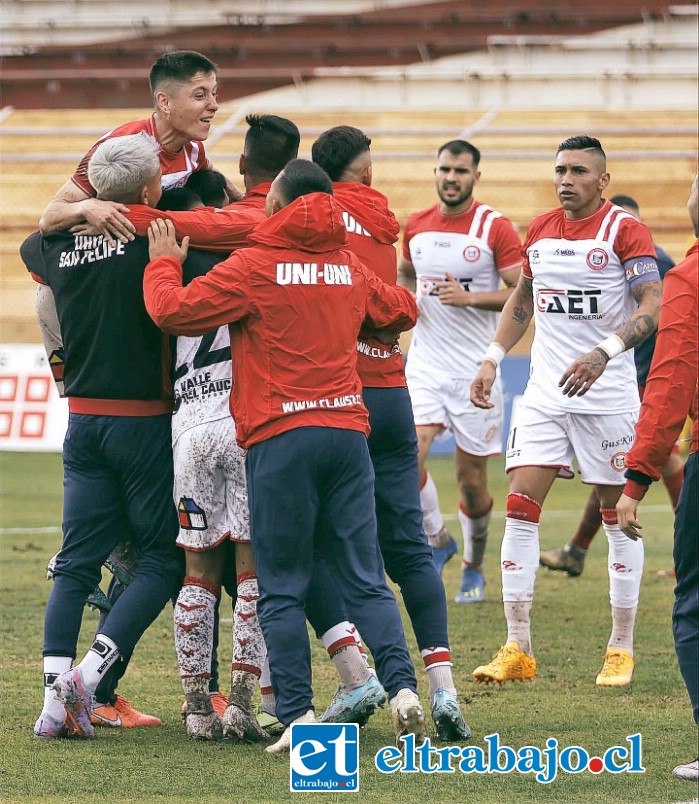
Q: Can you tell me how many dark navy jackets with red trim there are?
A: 1